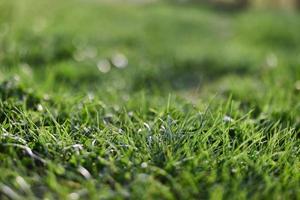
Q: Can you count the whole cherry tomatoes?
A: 0